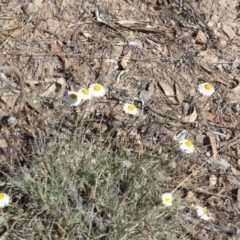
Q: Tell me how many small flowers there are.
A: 9